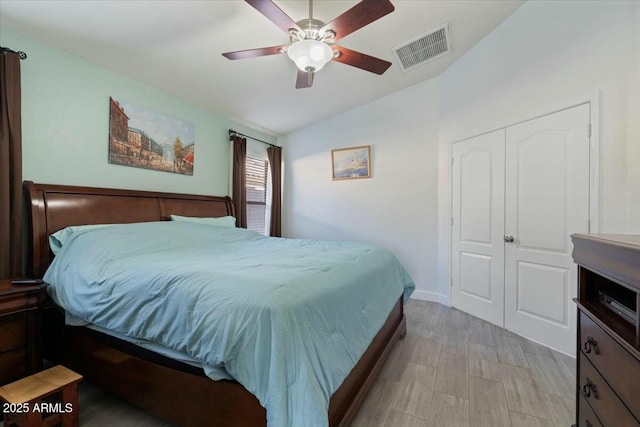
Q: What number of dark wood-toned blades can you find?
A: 5